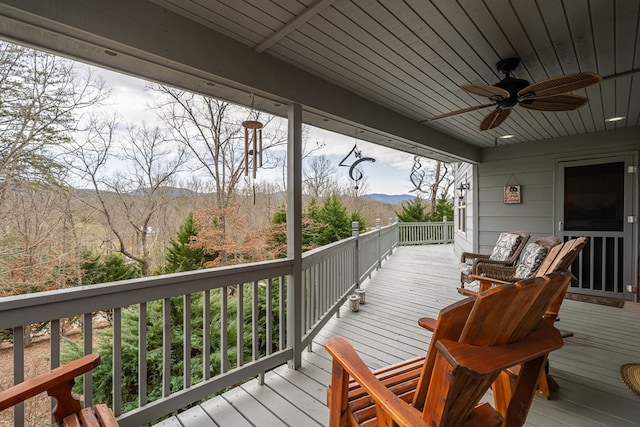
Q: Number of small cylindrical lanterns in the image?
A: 2